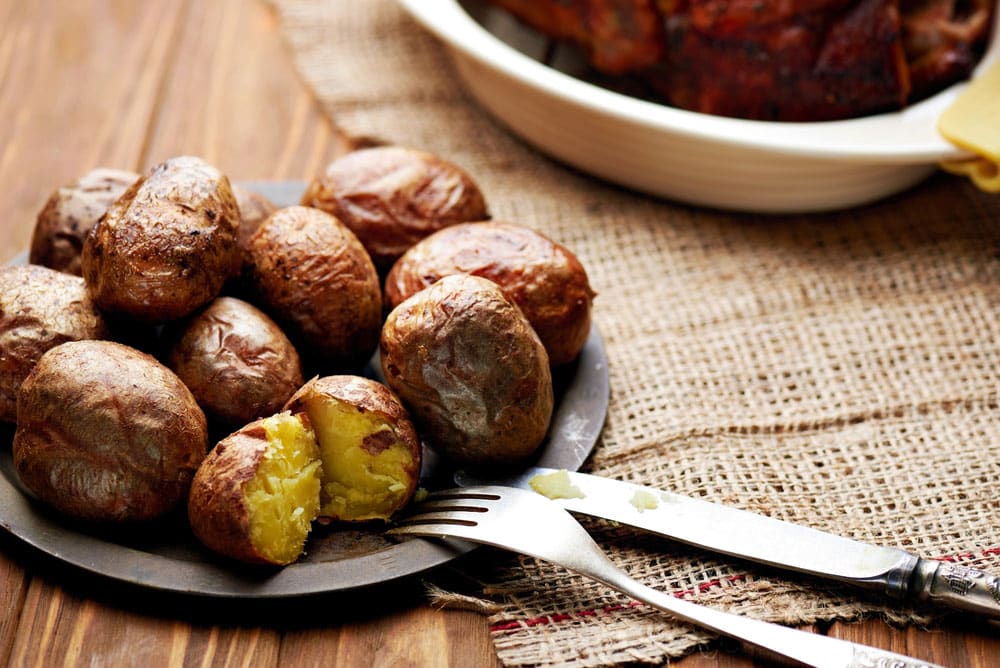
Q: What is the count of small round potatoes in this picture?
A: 11